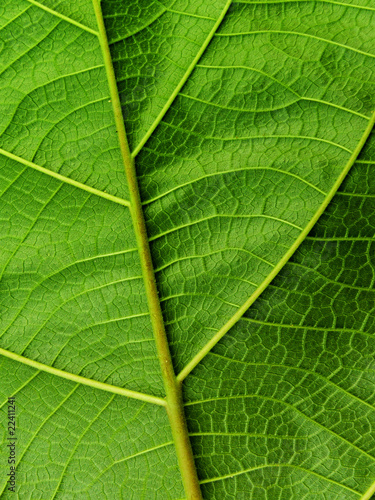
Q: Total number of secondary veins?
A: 5